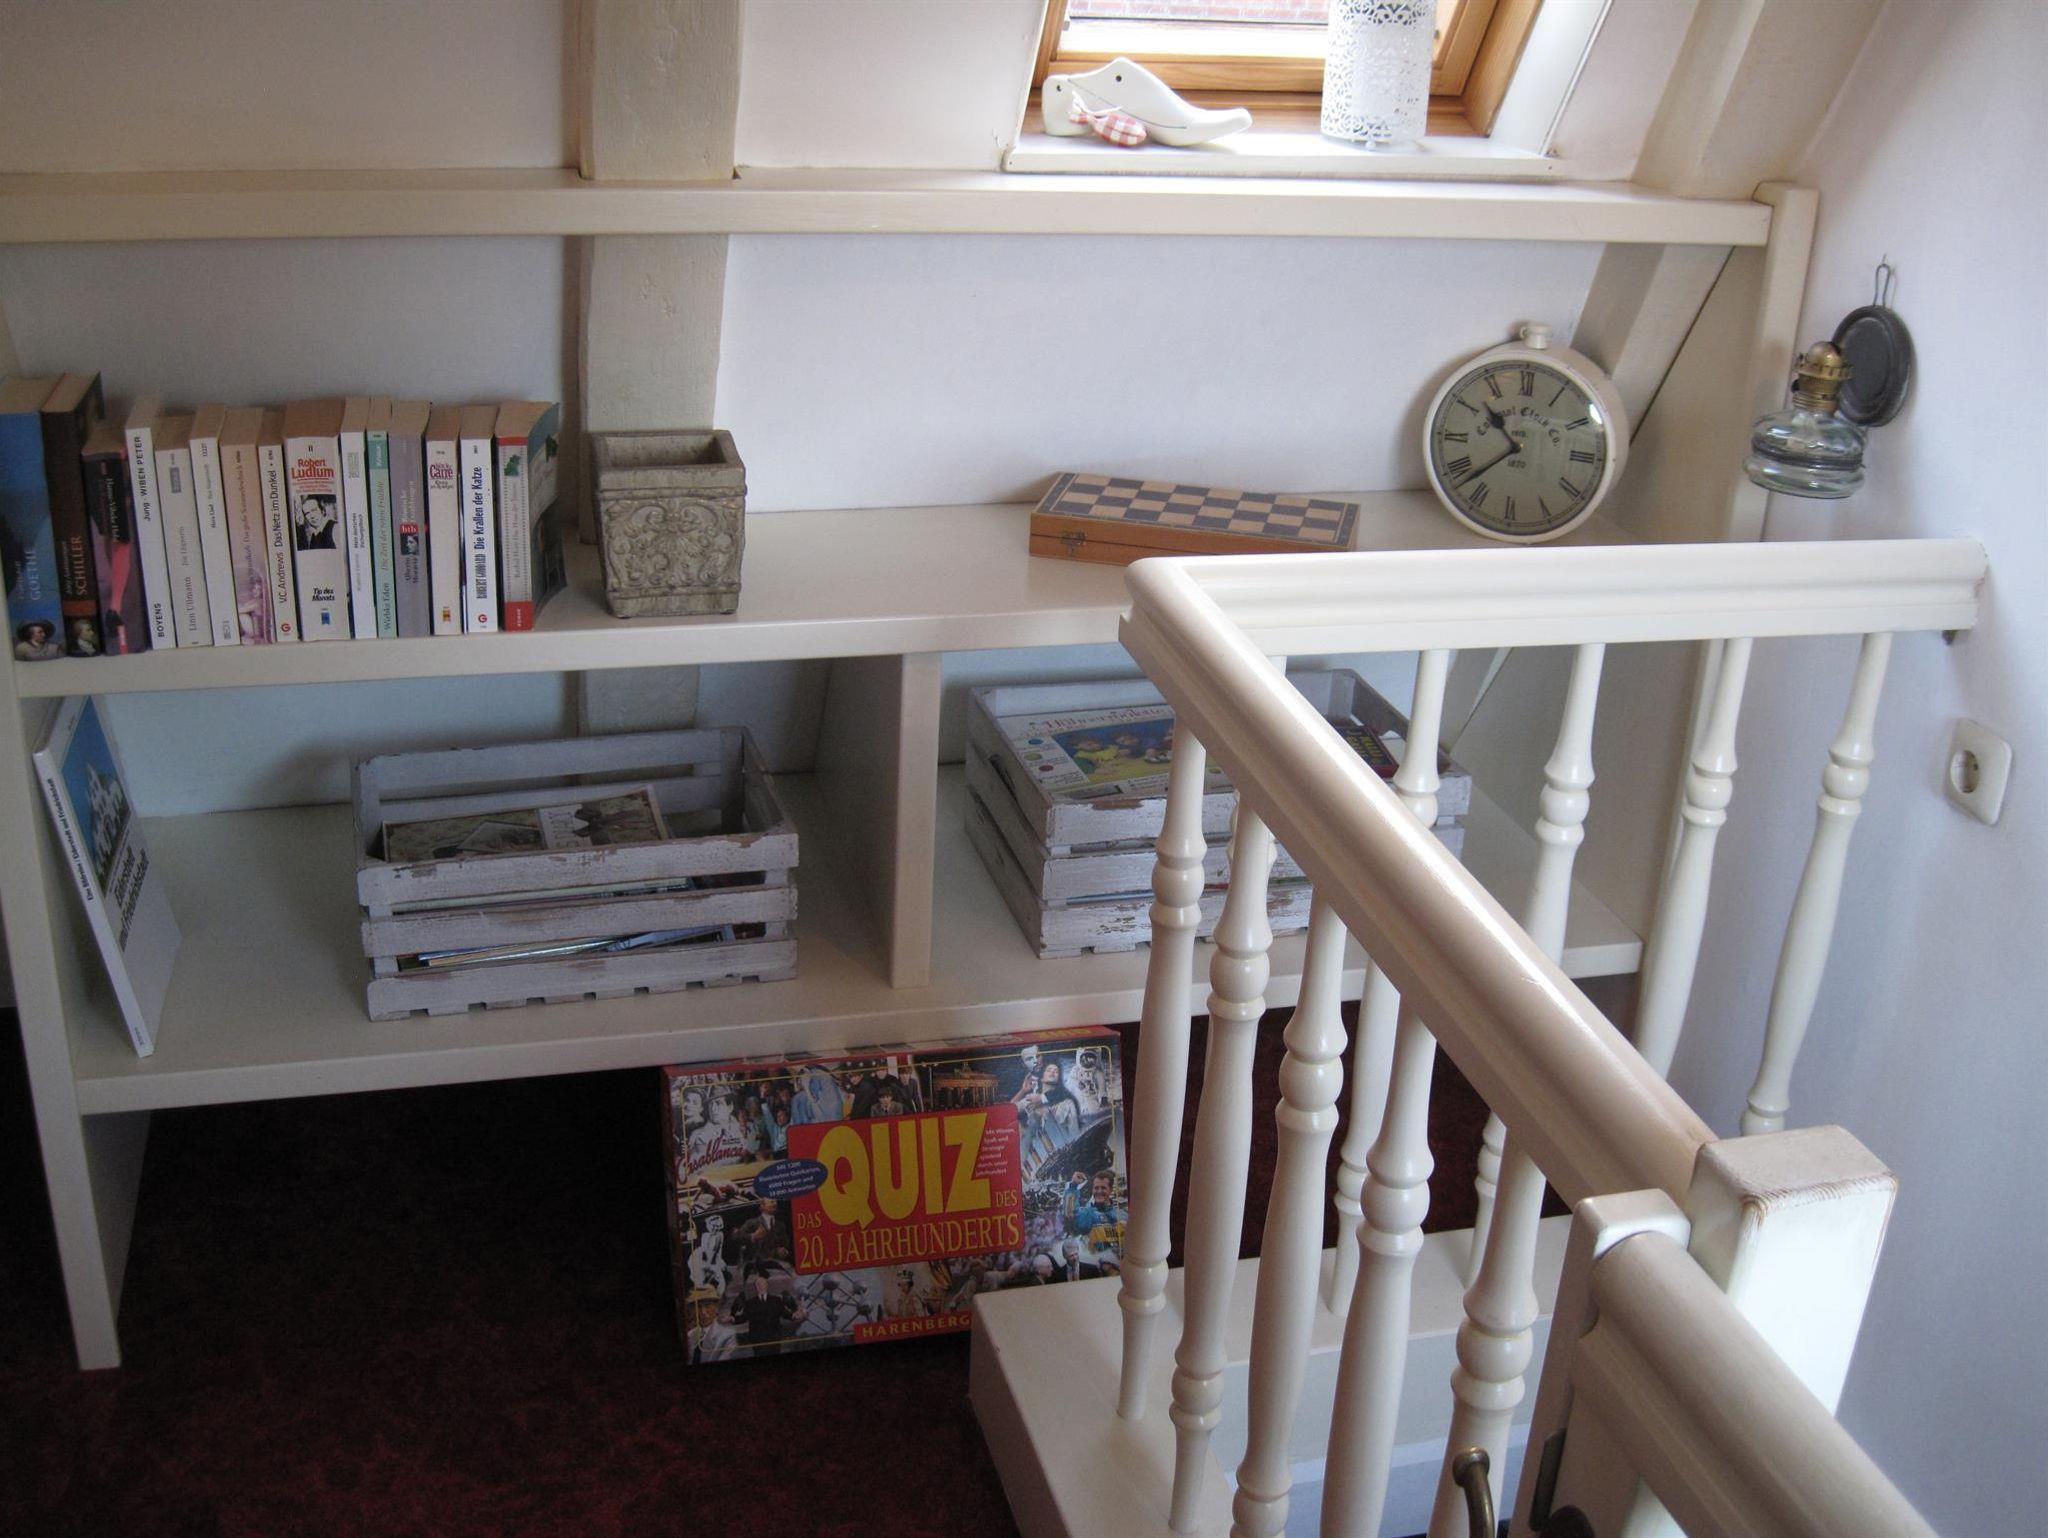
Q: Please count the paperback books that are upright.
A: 15